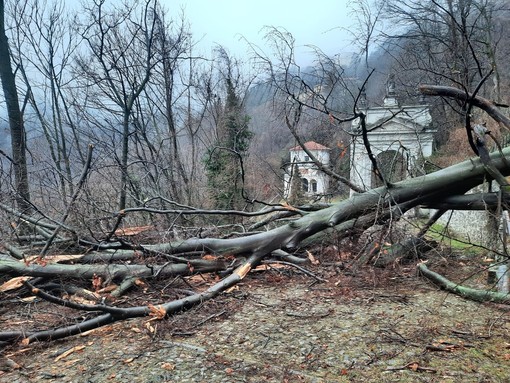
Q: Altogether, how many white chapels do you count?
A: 2